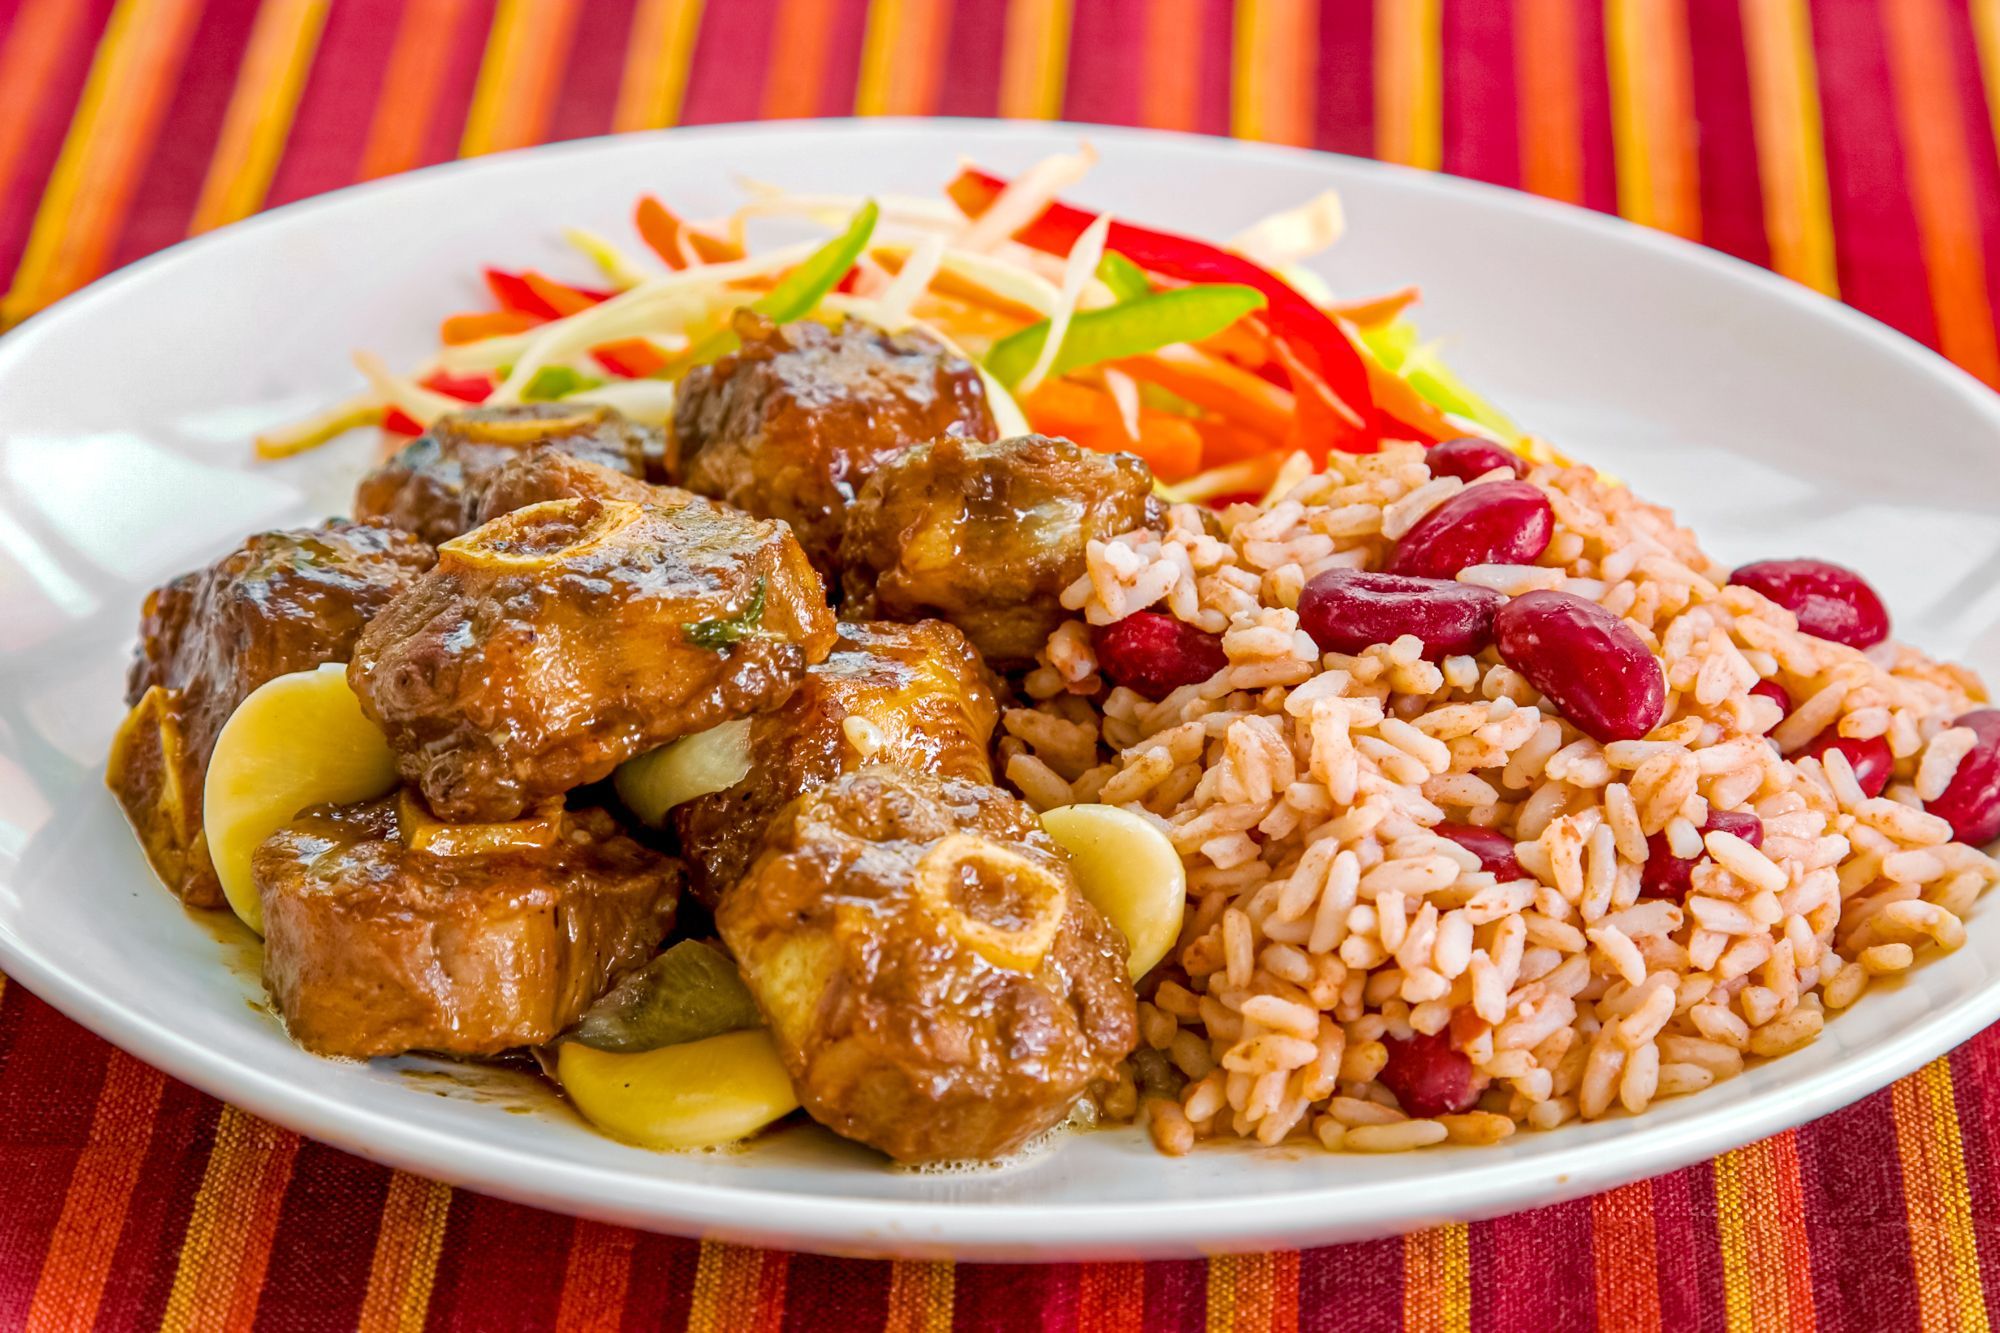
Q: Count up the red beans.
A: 13